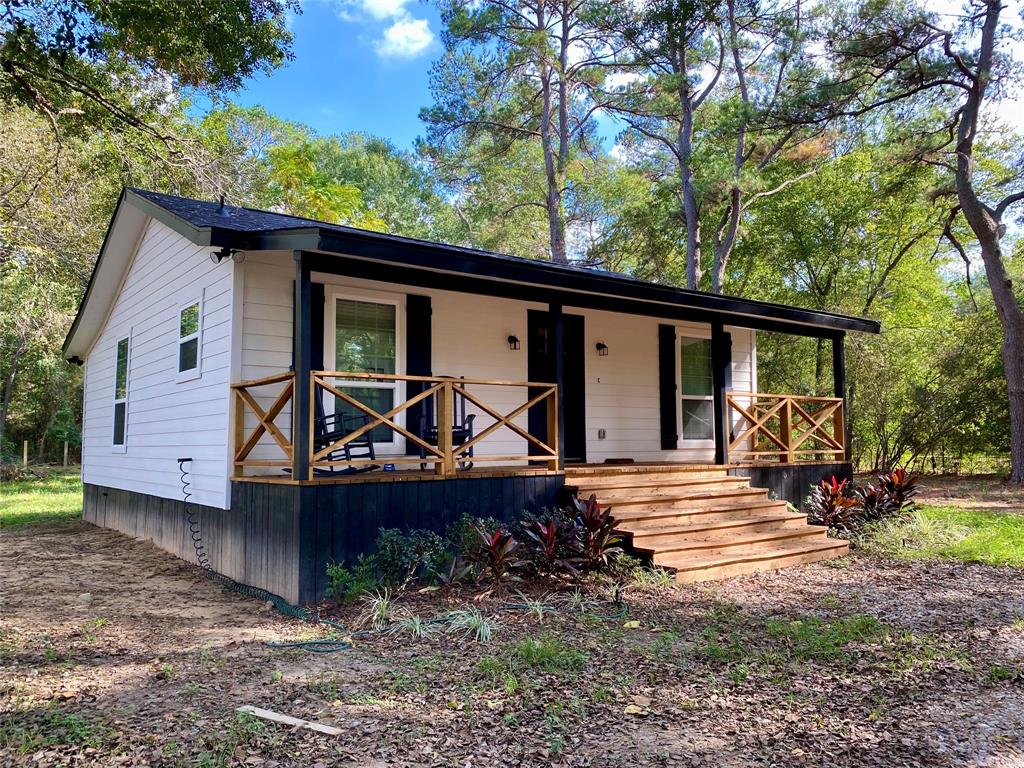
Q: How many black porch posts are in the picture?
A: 4